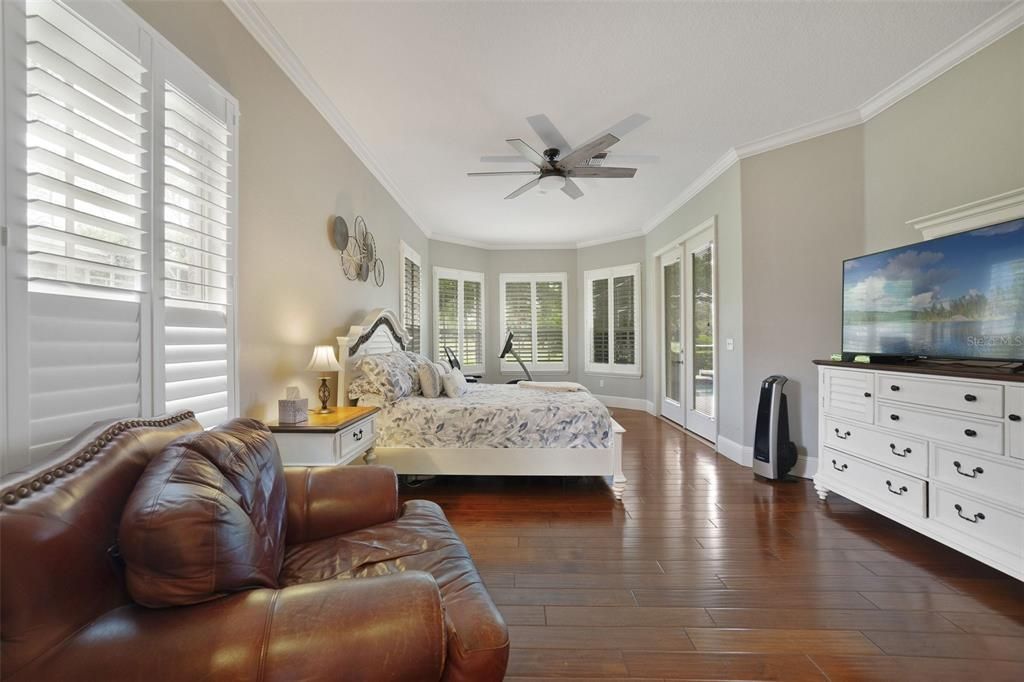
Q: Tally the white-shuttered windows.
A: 5